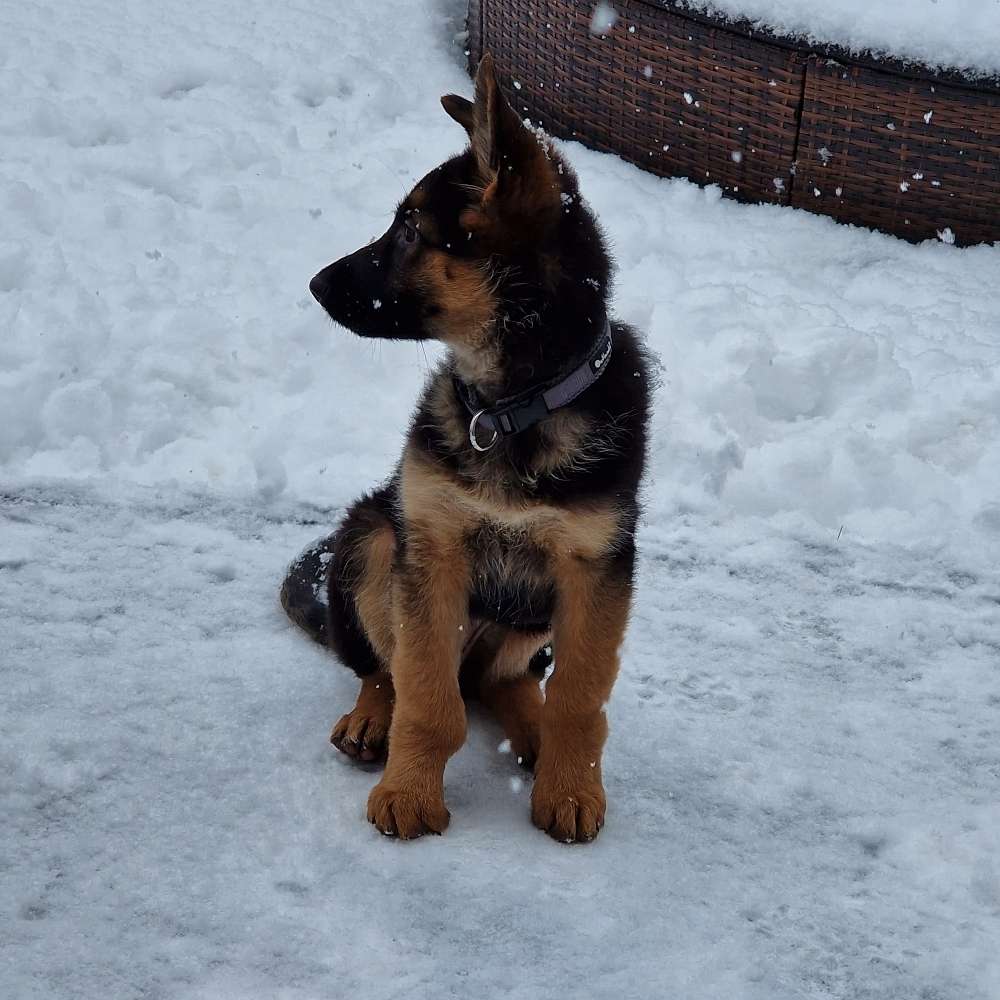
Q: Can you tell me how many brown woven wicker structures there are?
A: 1